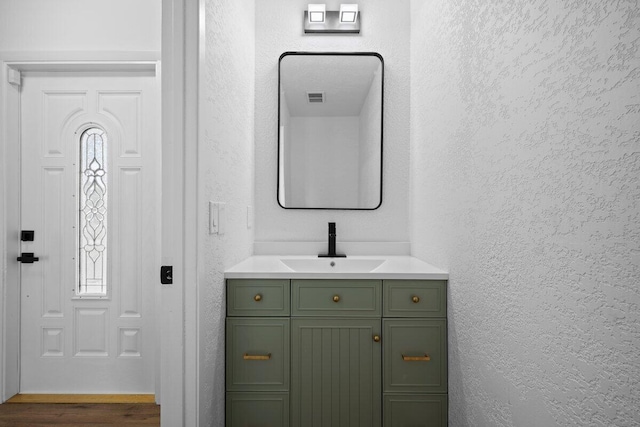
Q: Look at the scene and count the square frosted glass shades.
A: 2